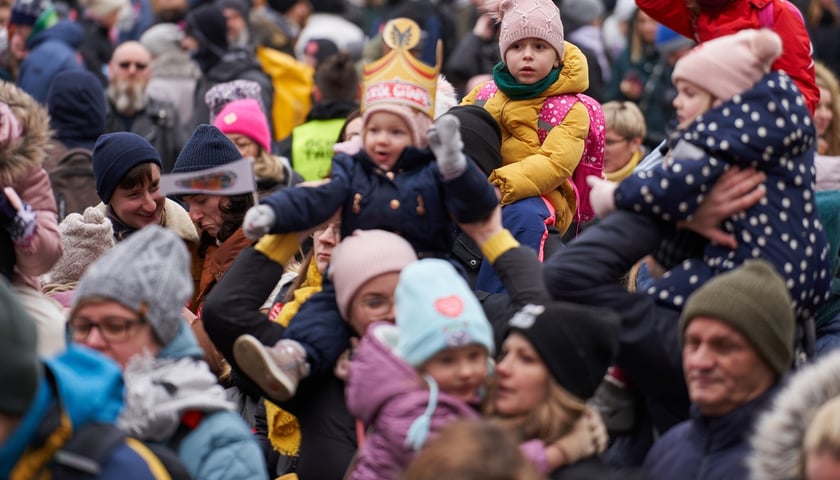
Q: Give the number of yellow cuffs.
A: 2